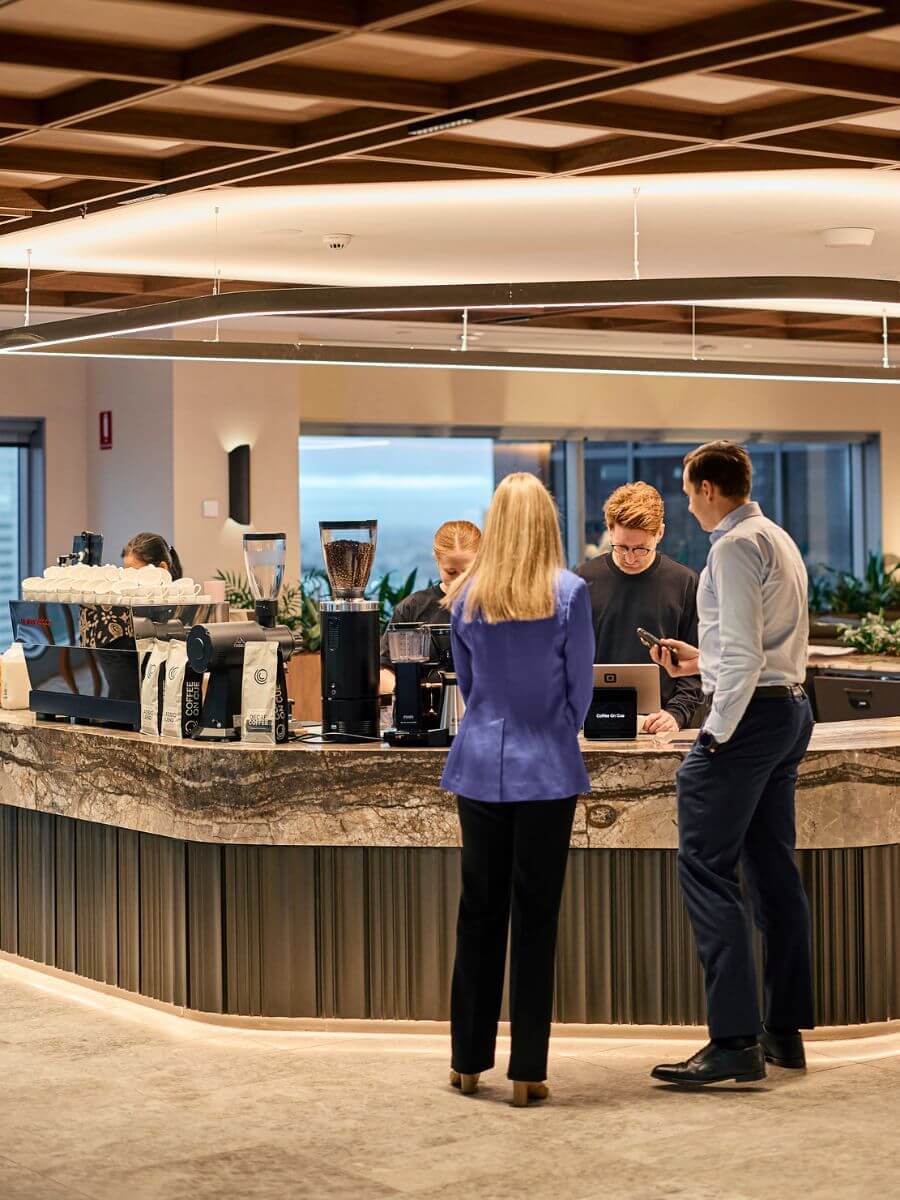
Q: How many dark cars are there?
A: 0